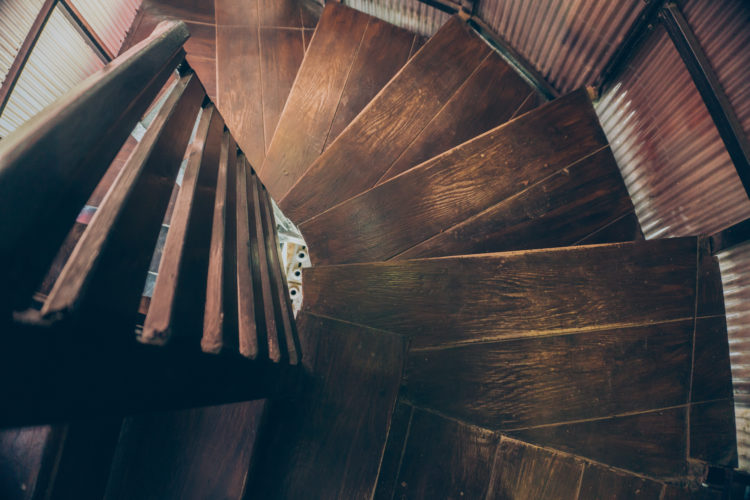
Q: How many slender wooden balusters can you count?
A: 6